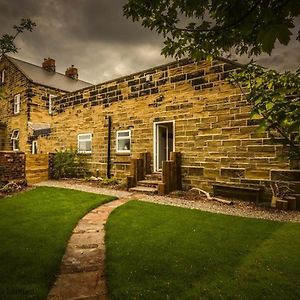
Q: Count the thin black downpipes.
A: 1